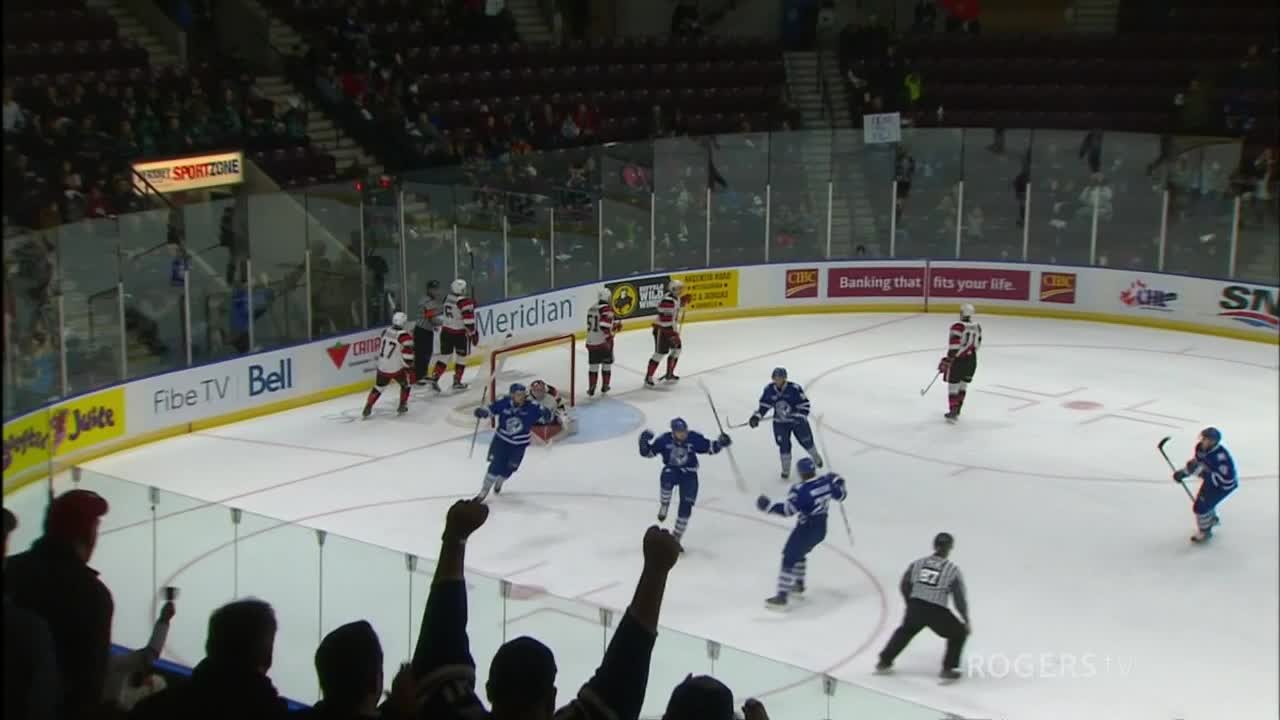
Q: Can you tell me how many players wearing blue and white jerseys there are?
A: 5